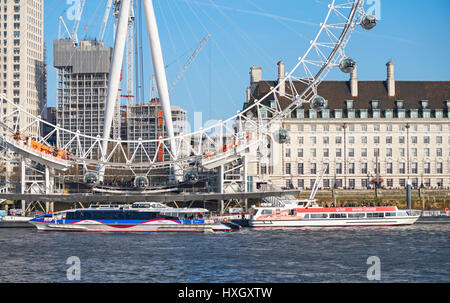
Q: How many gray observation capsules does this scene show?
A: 7